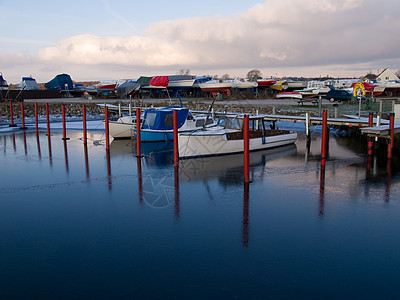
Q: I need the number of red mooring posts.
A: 13